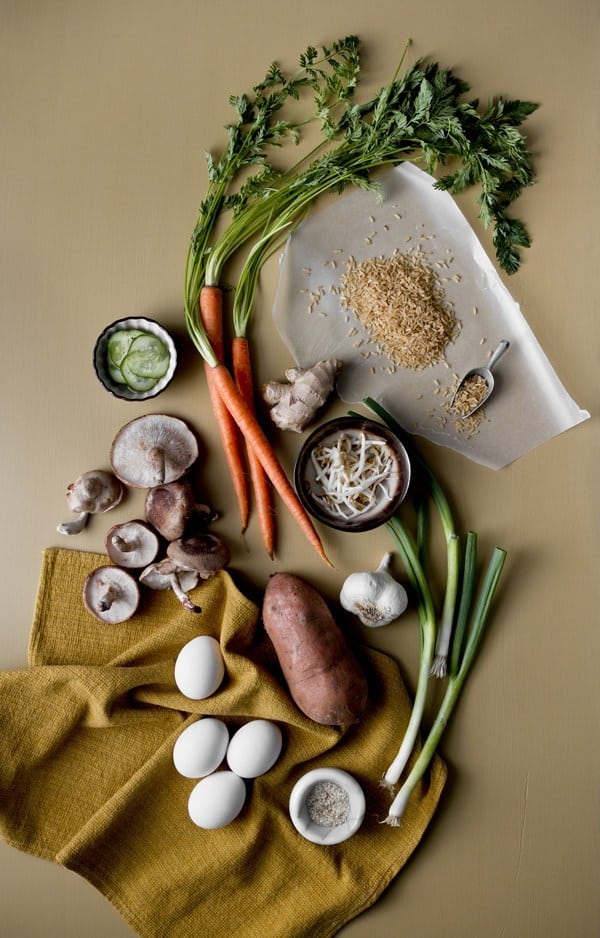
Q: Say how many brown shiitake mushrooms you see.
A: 7